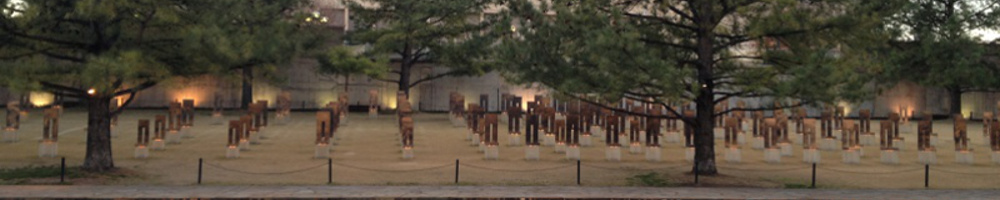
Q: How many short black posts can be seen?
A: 8